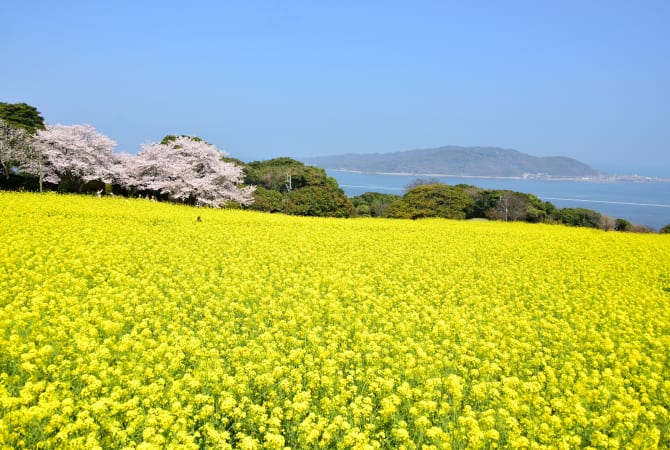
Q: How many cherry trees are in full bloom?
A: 2